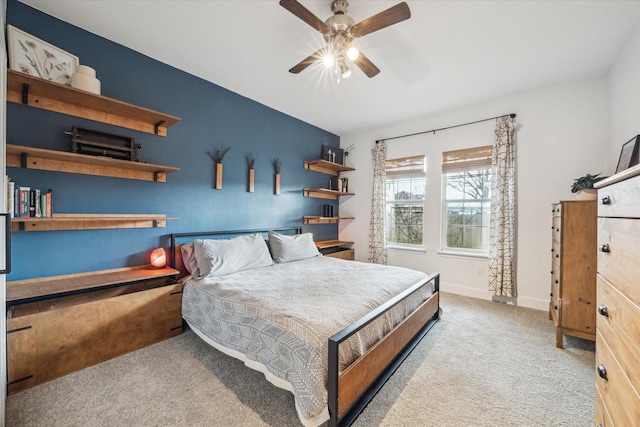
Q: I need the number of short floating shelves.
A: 3